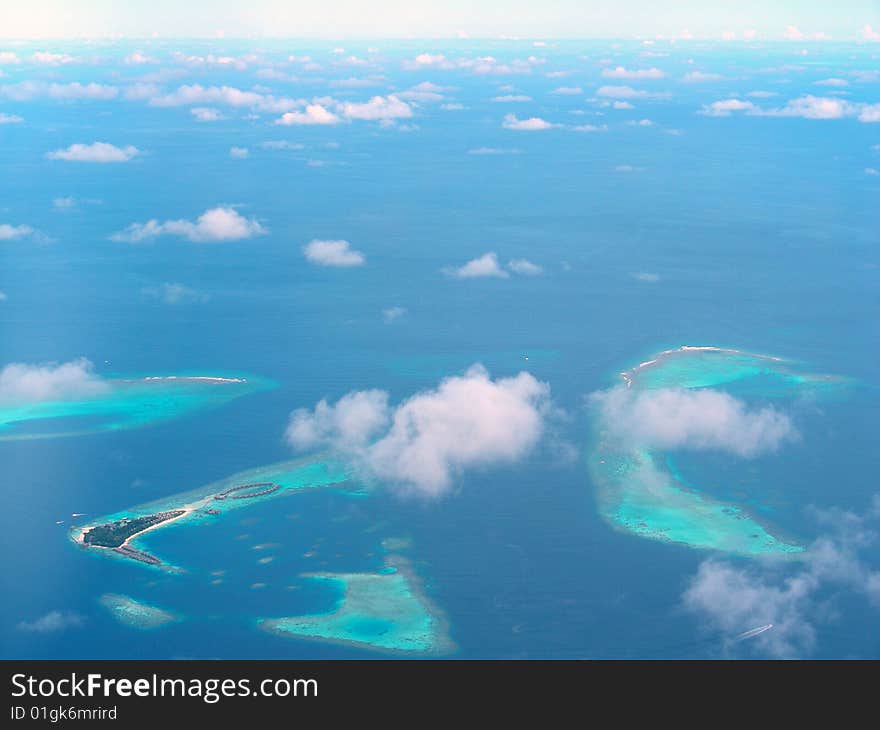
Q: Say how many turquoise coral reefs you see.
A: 5